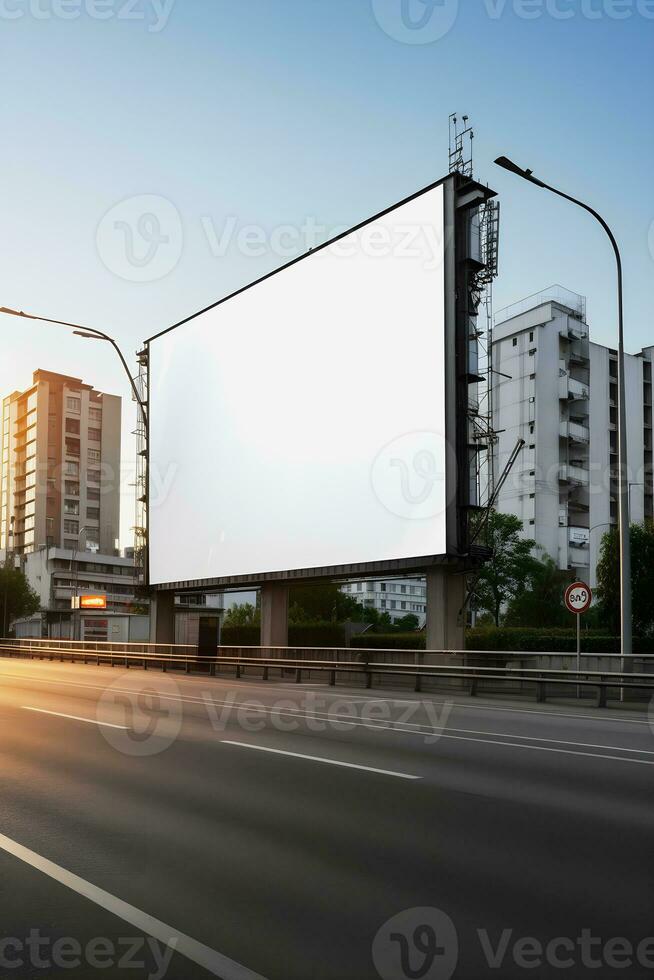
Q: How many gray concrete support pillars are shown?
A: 3